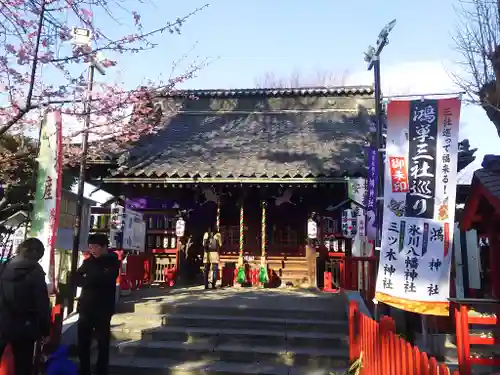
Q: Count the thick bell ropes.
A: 3